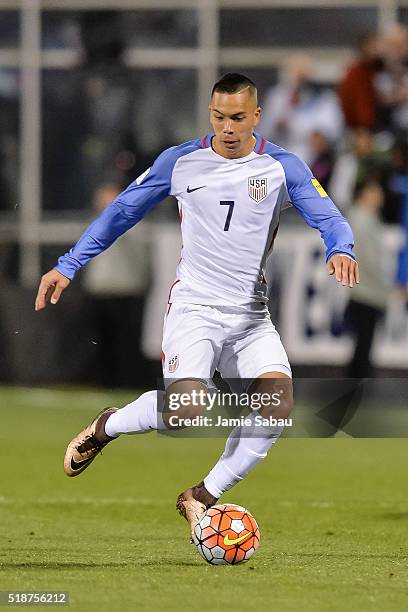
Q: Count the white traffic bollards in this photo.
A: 0